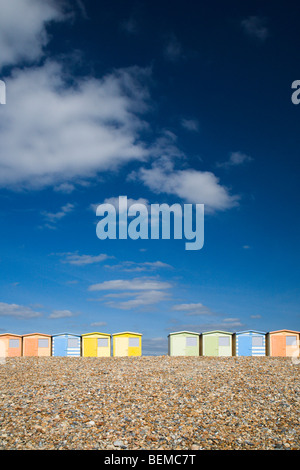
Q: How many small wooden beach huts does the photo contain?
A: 9